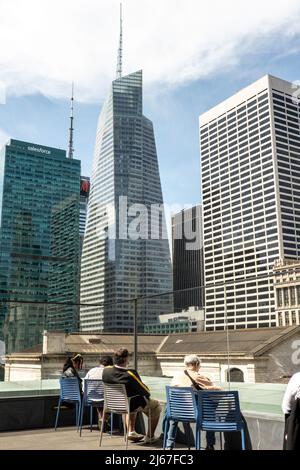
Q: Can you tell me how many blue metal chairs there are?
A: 4